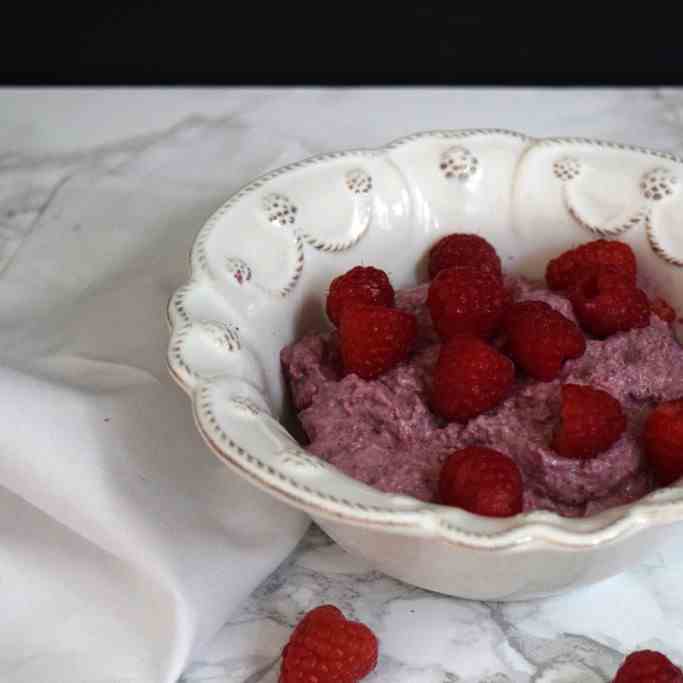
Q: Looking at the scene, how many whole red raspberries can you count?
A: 13